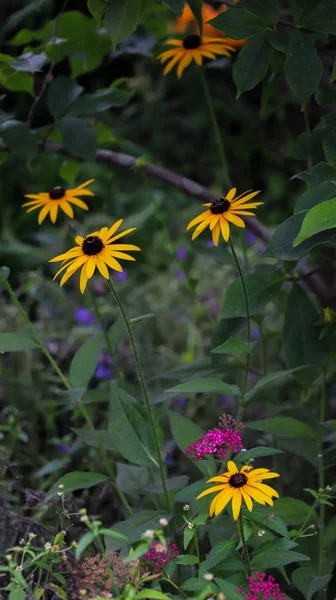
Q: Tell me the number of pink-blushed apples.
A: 0